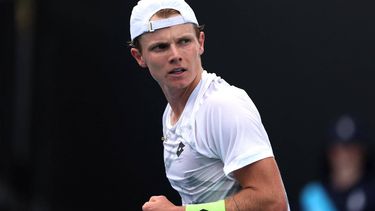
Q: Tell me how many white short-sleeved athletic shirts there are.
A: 1